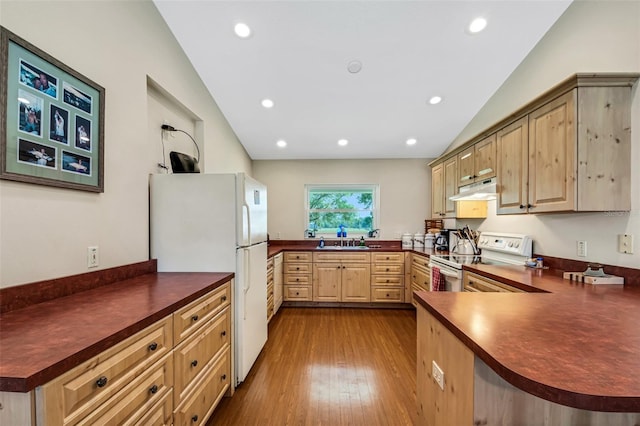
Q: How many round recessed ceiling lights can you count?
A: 7